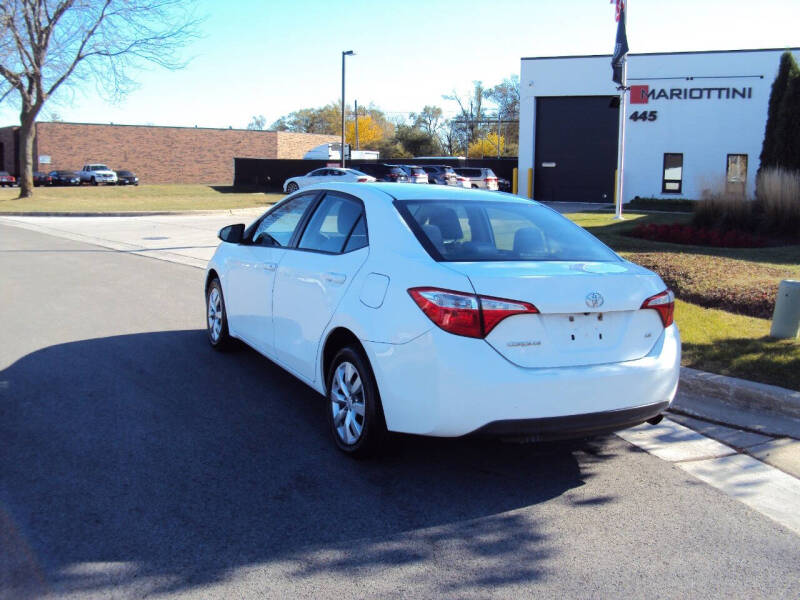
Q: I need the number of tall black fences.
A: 1